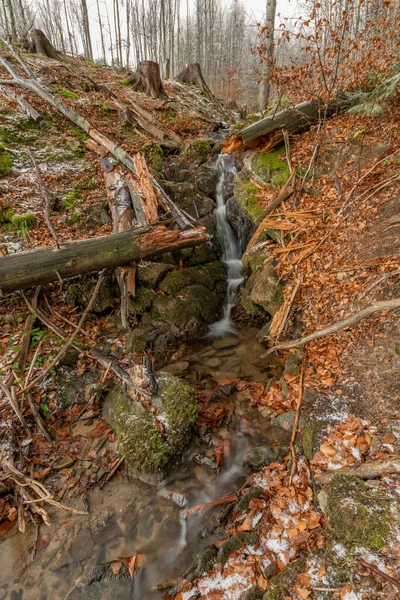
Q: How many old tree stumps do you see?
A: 3